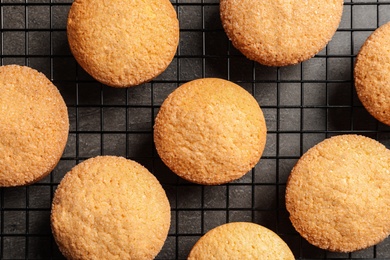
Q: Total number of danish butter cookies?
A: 8